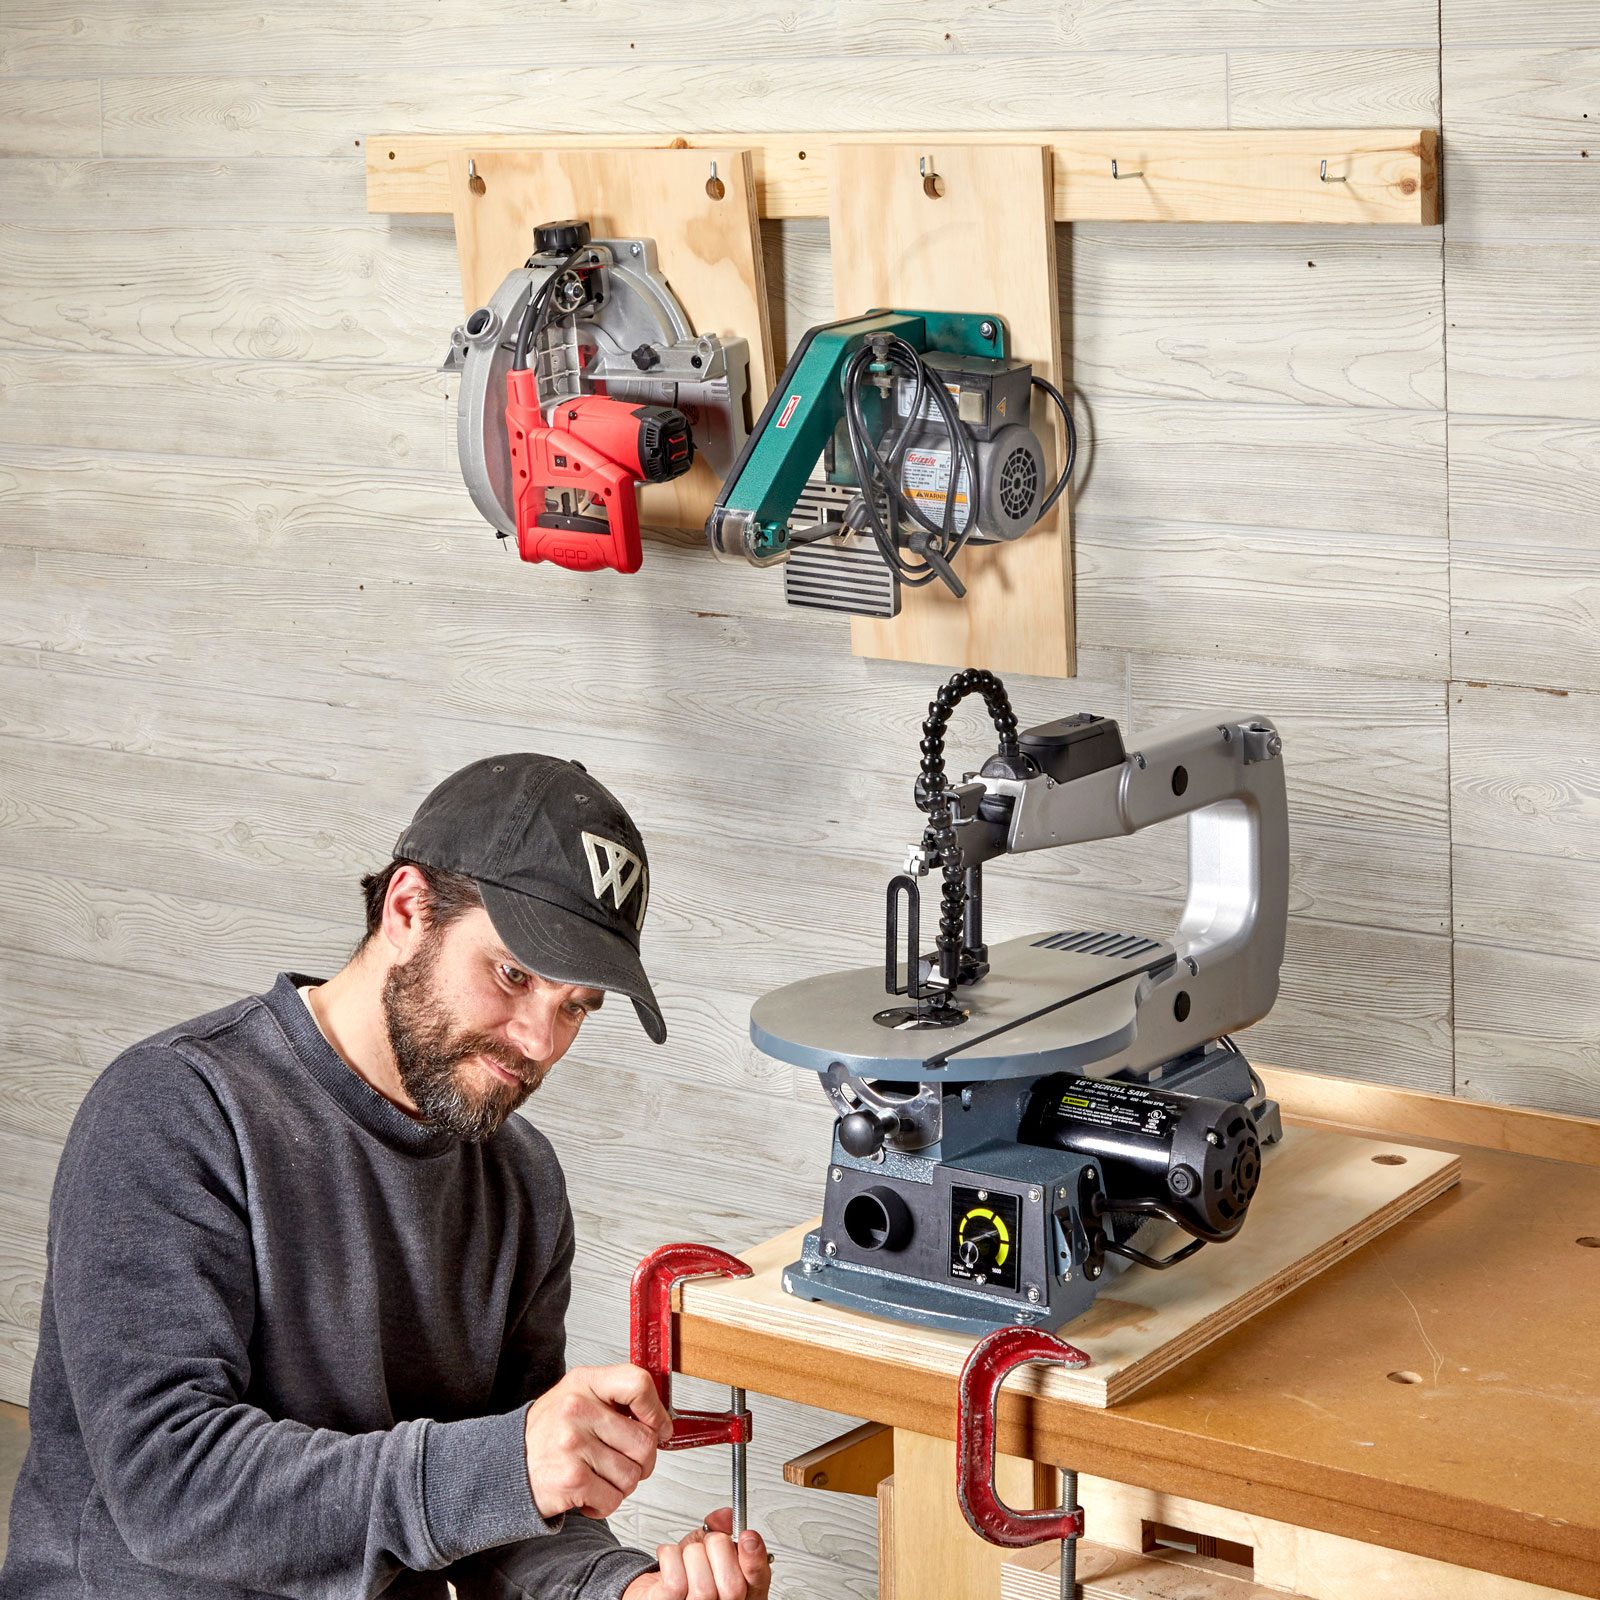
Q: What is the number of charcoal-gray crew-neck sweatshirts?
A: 1